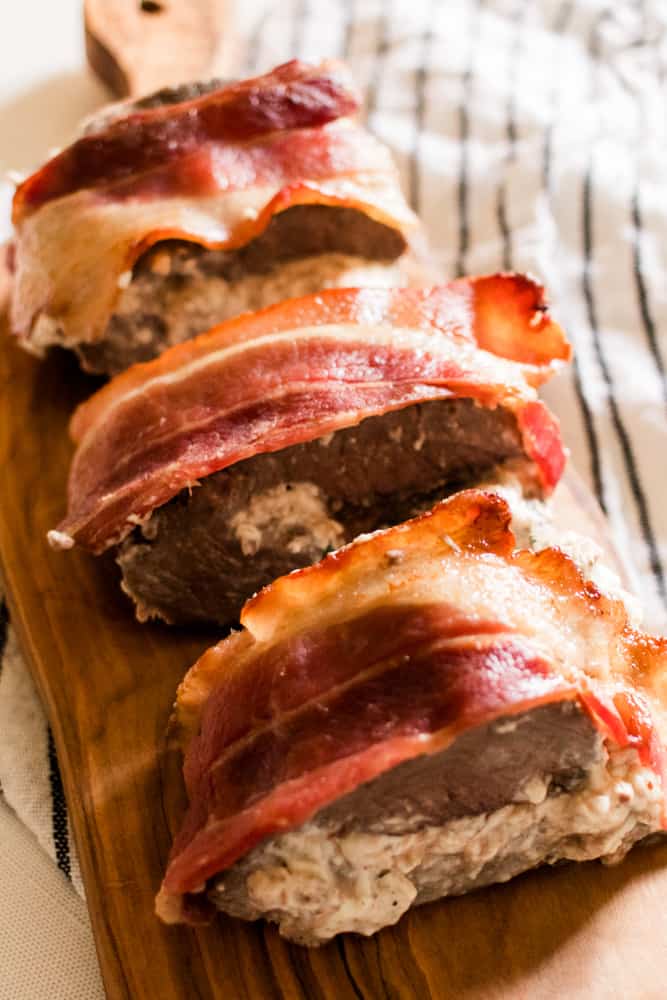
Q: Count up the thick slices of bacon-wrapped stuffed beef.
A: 3